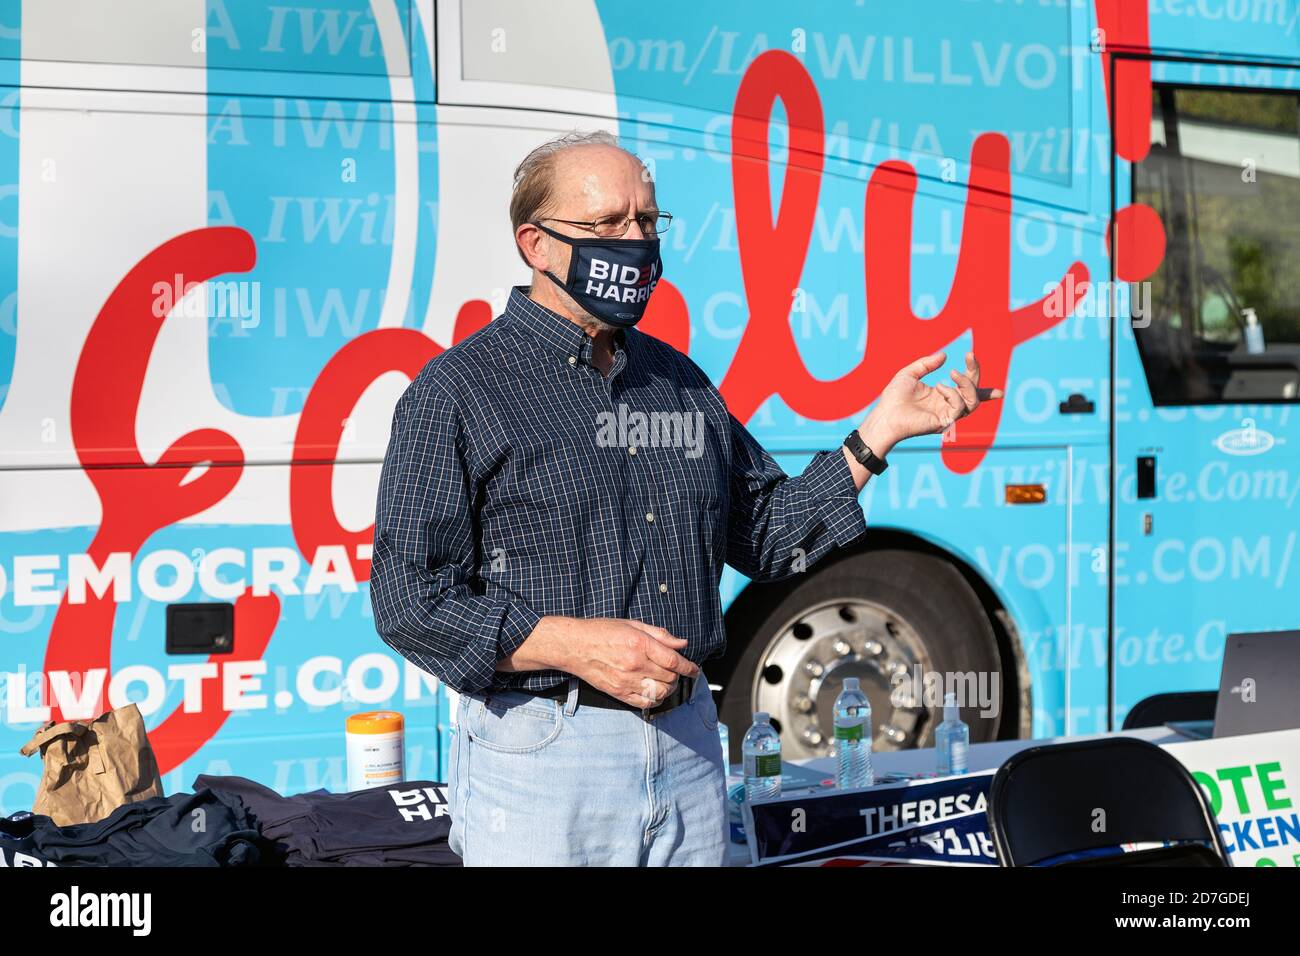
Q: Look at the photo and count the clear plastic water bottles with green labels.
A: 2